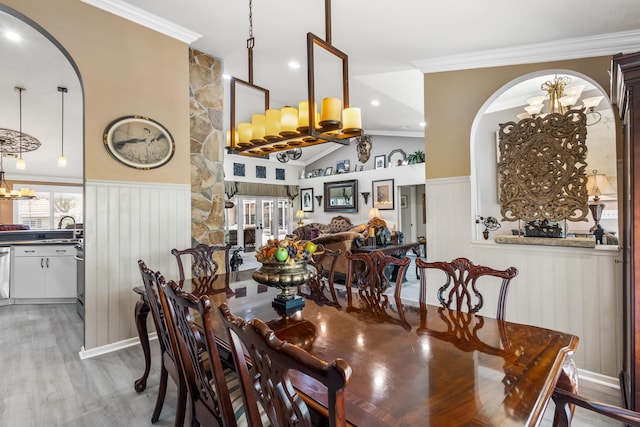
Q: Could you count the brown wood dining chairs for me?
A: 8